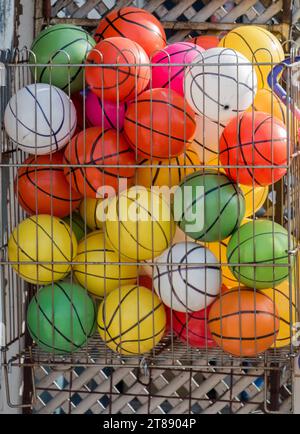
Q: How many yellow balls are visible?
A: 11